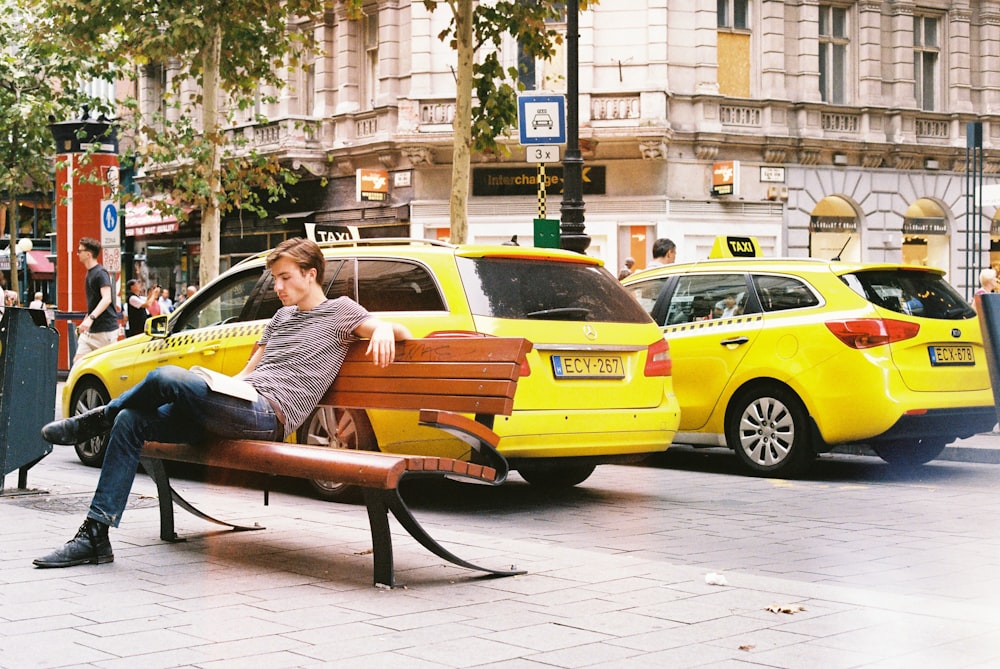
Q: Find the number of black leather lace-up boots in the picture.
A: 2